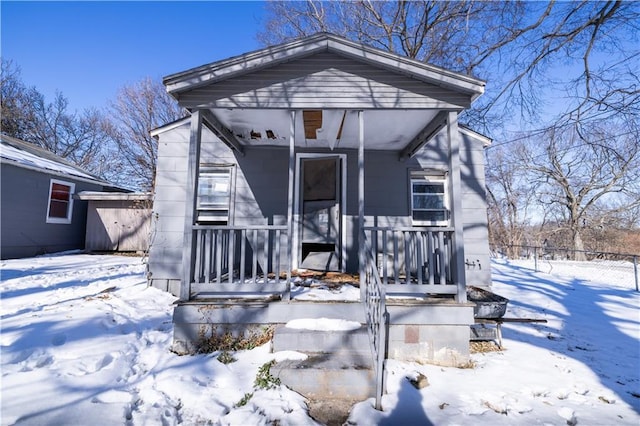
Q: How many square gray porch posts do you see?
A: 4